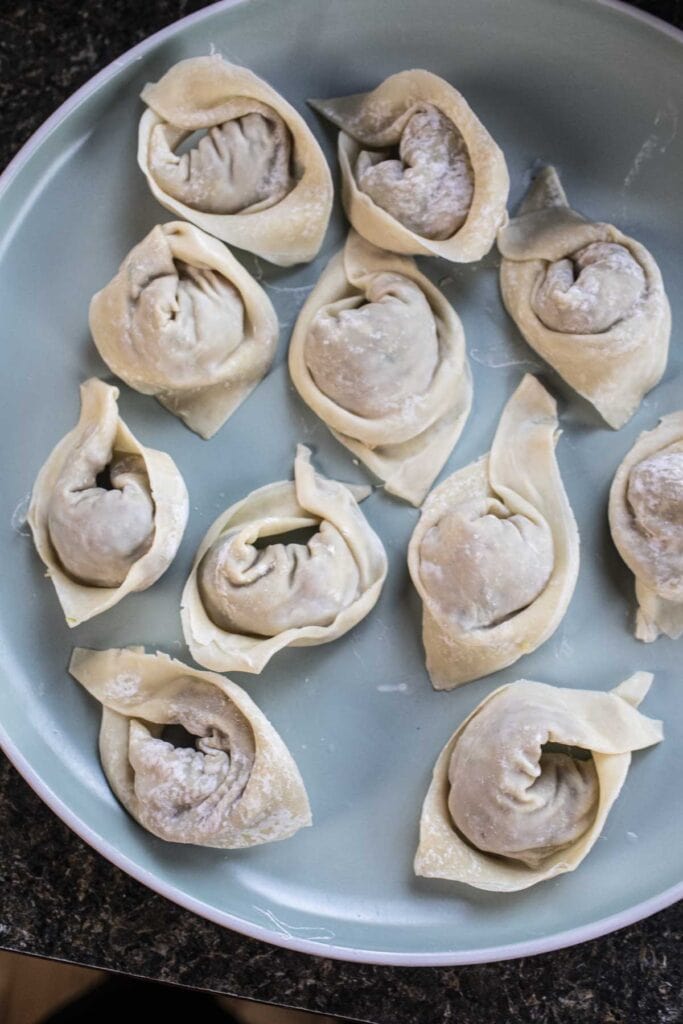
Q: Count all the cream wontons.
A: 11